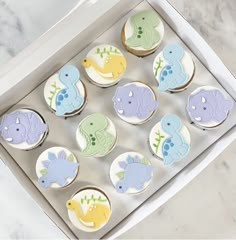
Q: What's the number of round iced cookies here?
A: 12